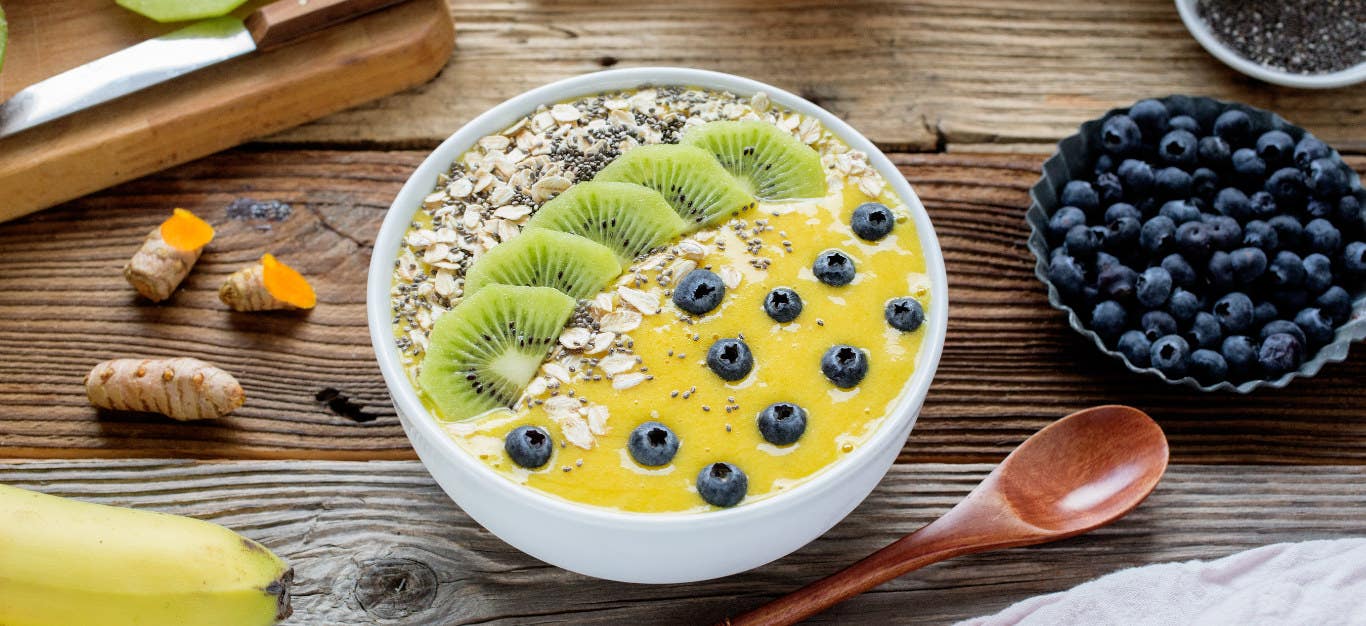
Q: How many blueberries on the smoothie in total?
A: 11